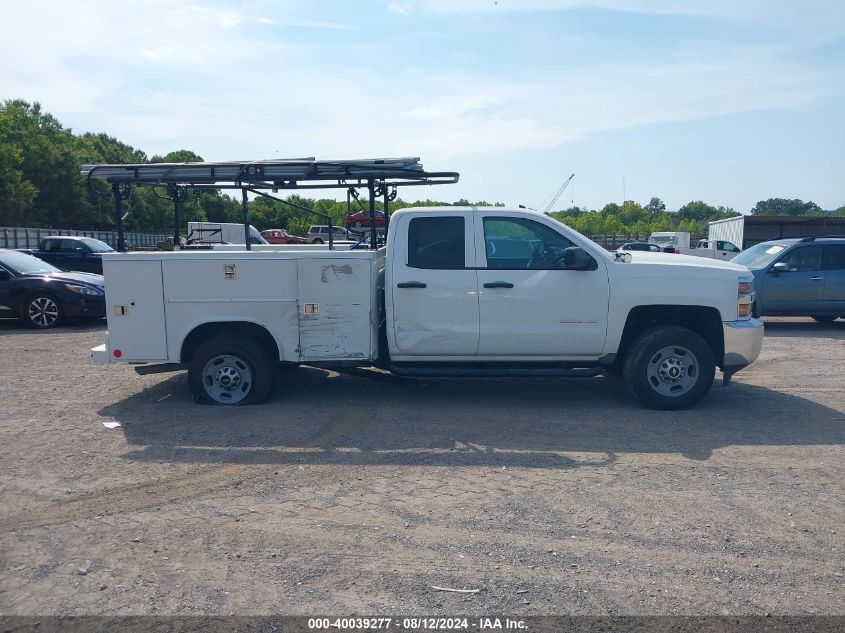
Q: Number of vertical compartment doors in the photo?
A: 2